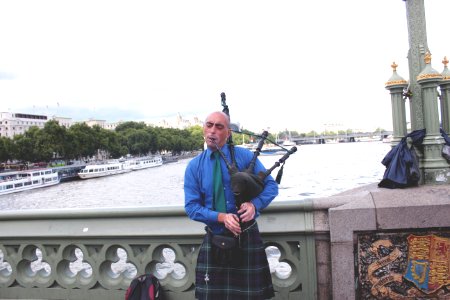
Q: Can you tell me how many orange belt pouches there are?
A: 0